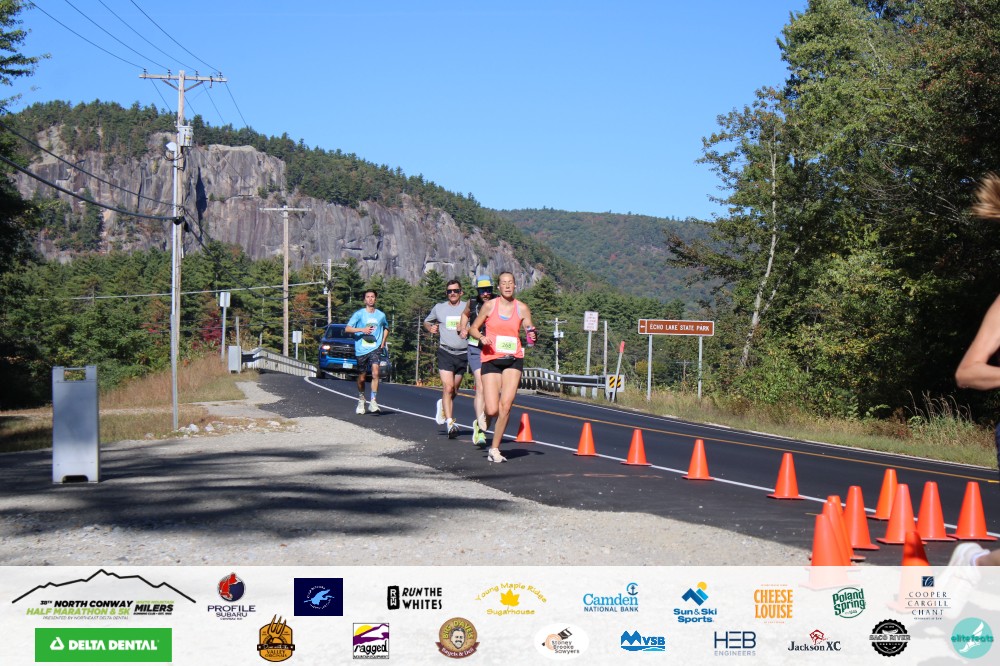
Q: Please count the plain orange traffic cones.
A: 14